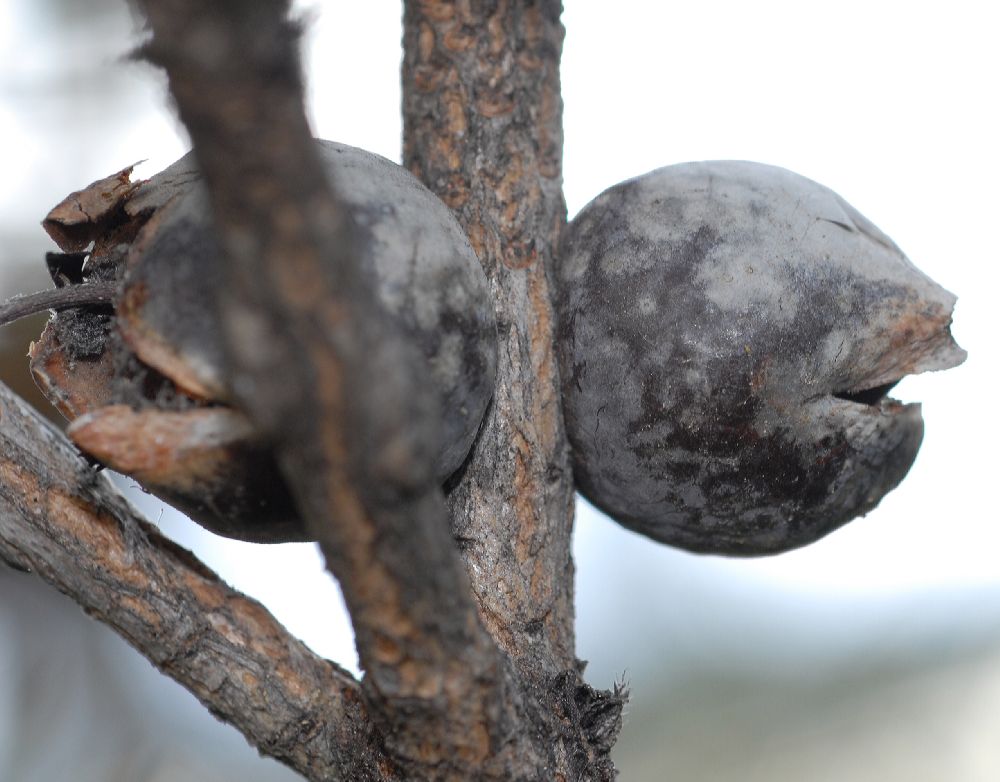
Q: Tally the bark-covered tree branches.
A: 3